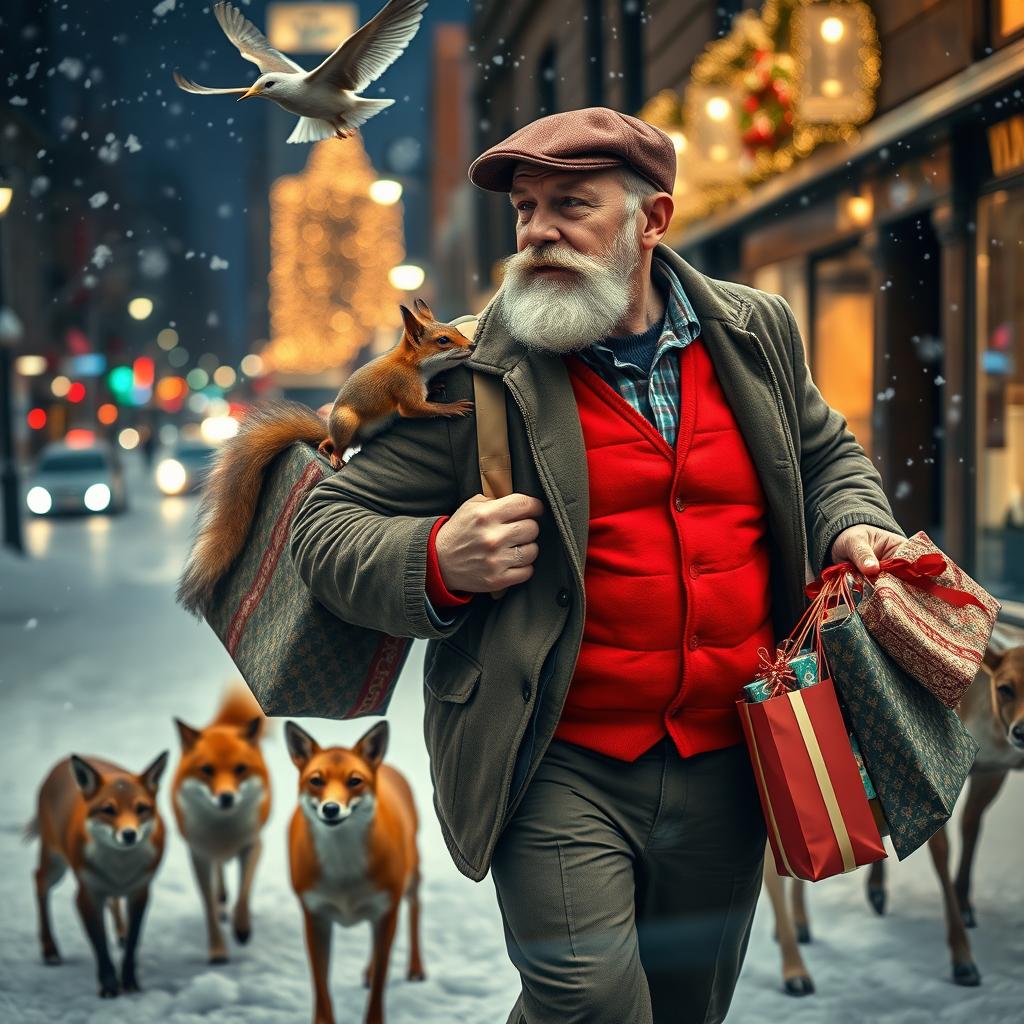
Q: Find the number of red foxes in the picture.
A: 3